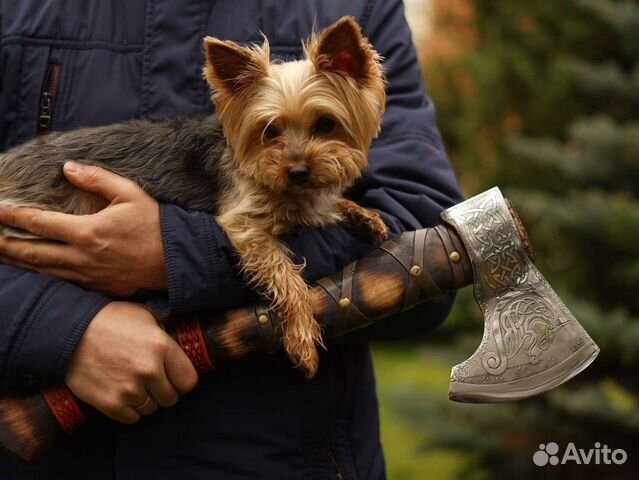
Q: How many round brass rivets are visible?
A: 4